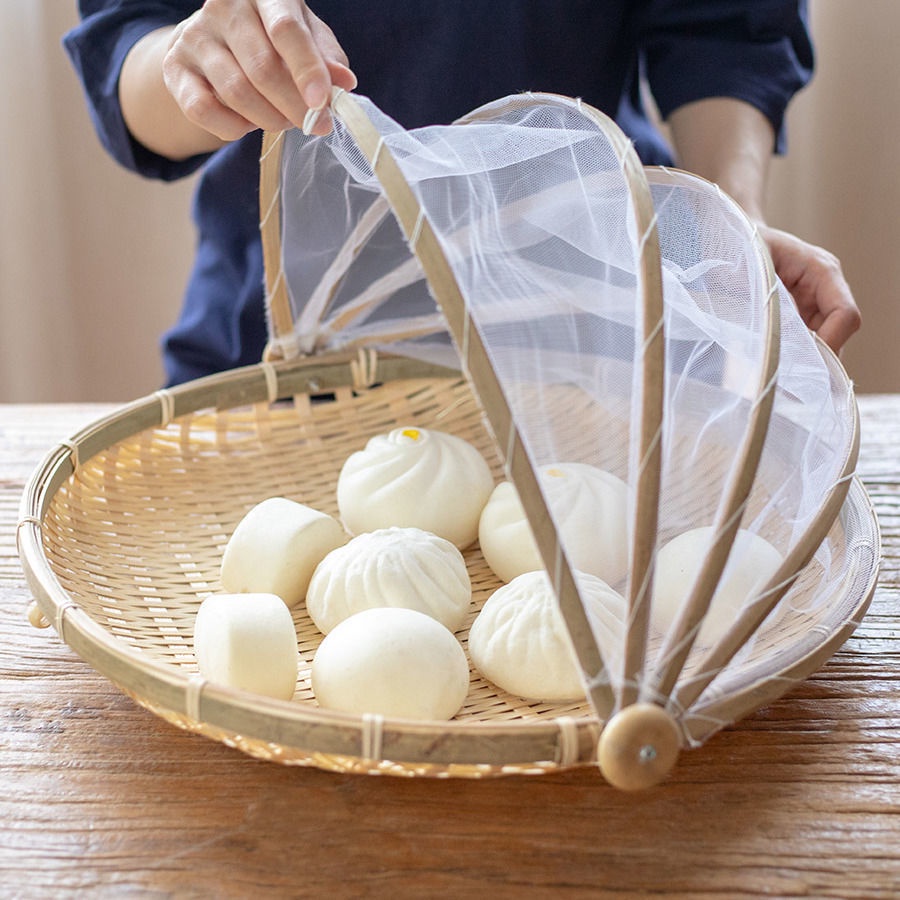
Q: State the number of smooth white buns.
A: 4